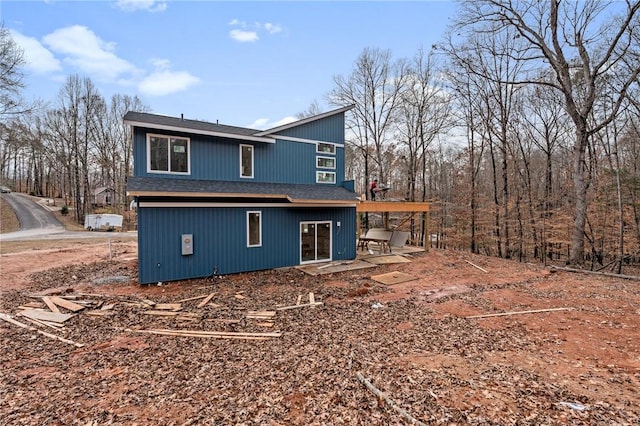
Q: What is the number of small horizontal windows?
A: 3